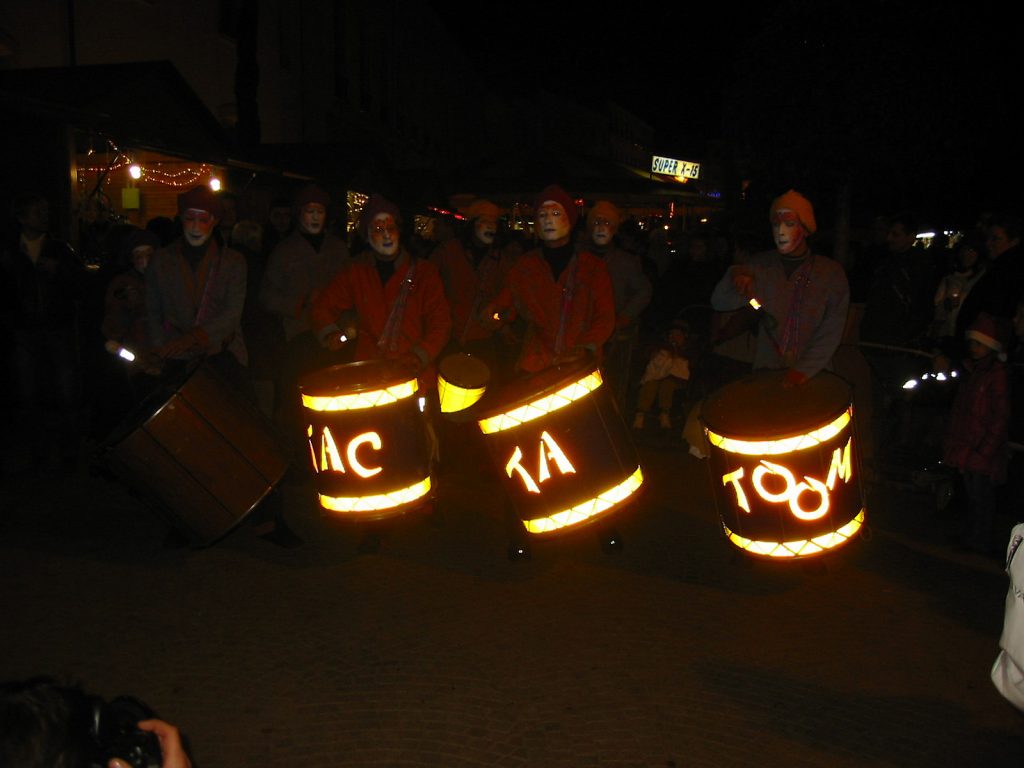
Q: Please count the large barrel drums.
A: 4